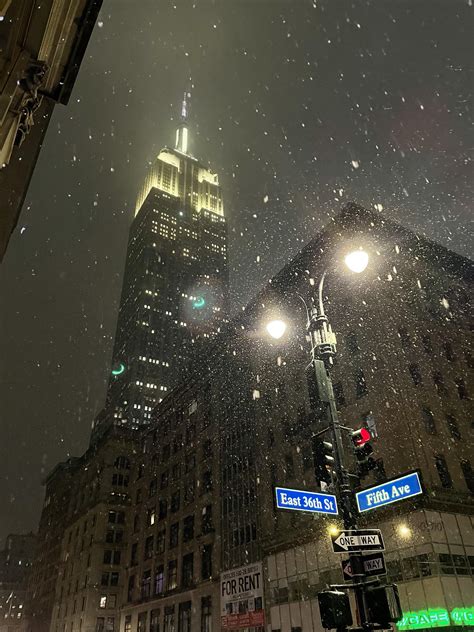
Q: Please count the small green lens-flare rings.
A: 2